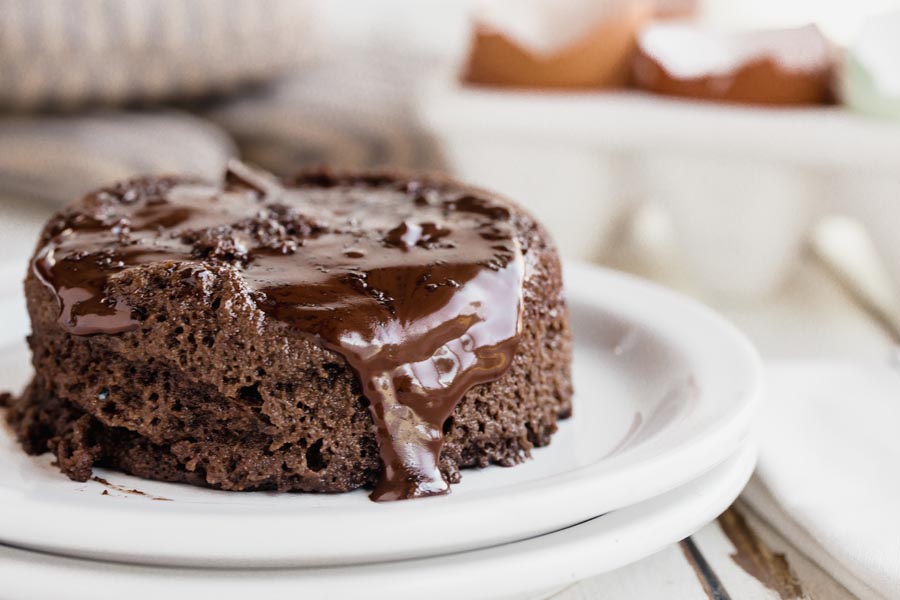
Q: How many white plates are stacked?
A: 2